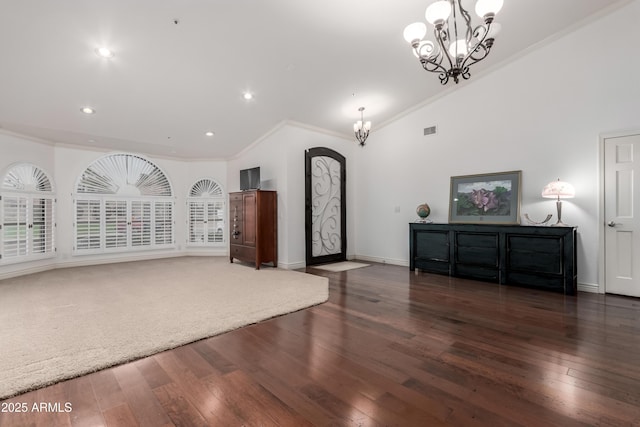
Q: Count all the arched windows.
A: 3